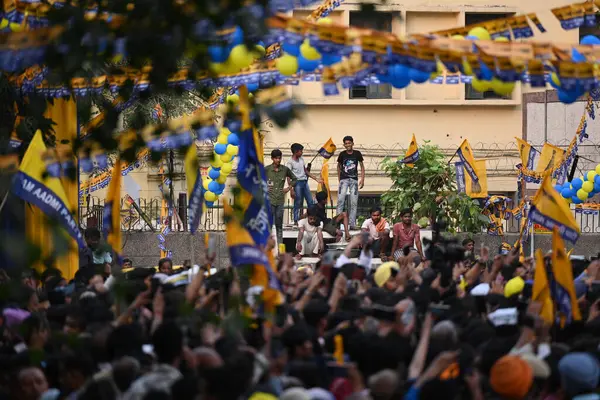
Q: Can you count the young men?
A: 7